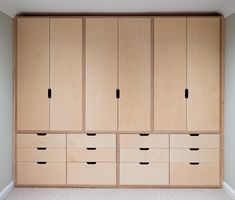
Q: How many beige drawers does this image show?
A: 12